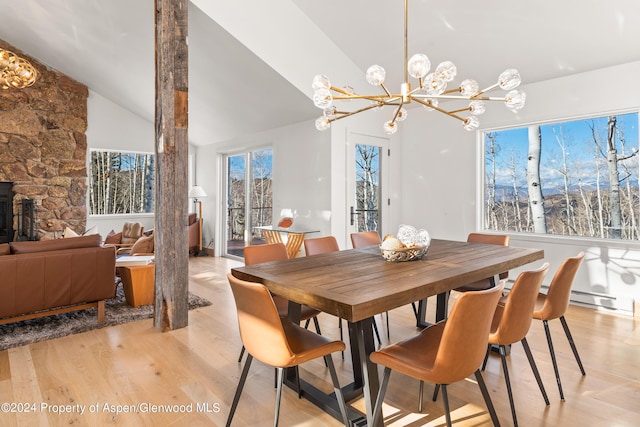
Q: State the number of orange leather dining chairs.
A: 8